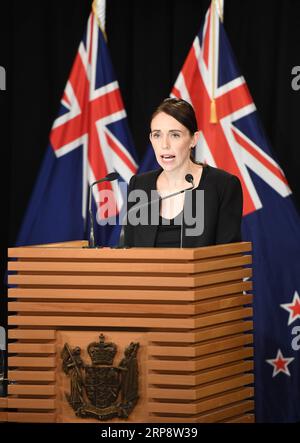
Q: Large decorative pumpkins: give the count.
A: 0